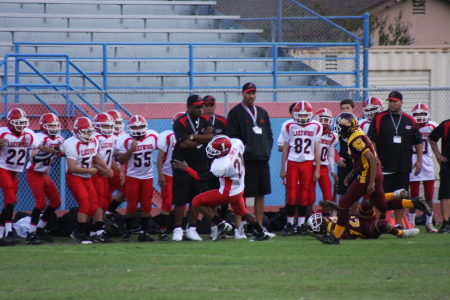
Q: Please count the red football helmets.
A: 12